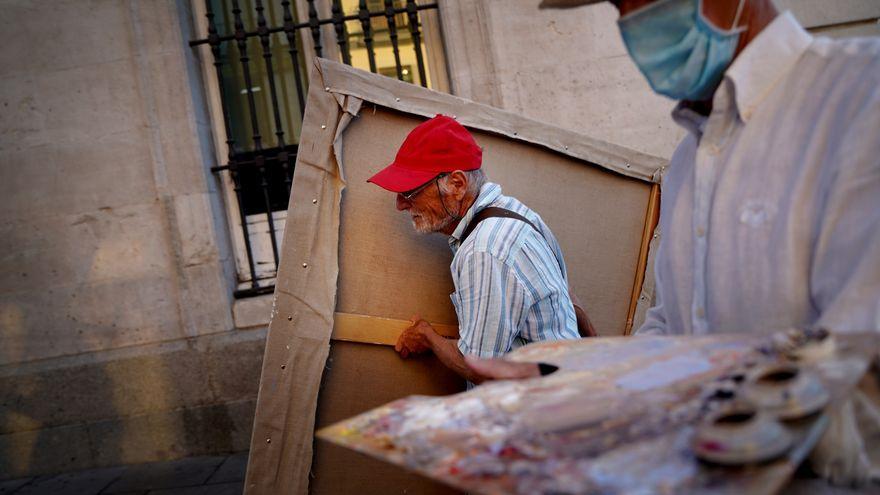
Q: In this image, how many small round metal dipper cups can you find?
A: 2